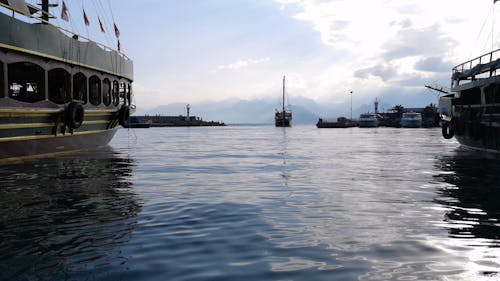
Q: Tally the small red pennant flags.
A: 4